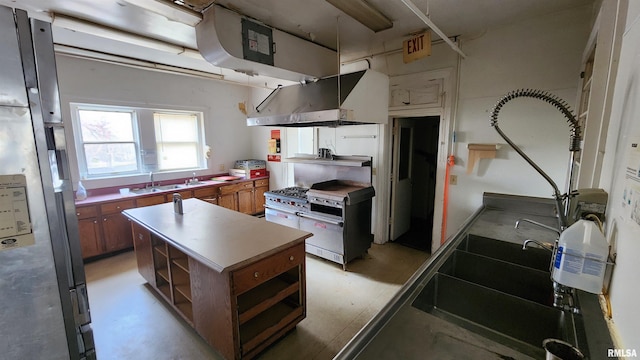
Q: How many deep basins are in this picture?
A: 3